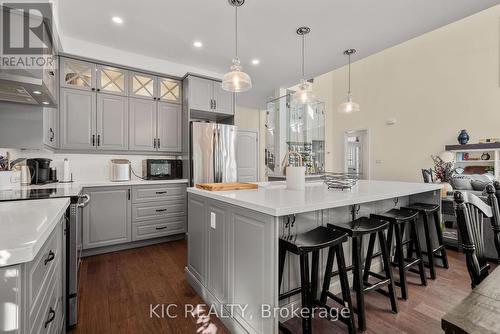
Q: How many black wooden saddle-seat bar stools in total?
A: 4